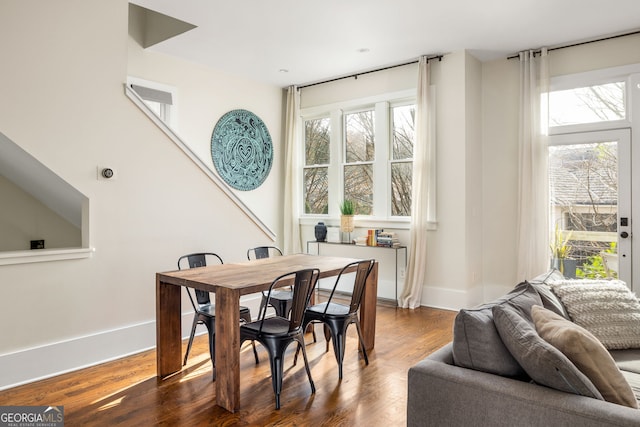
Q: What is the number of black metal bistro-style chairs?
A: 4